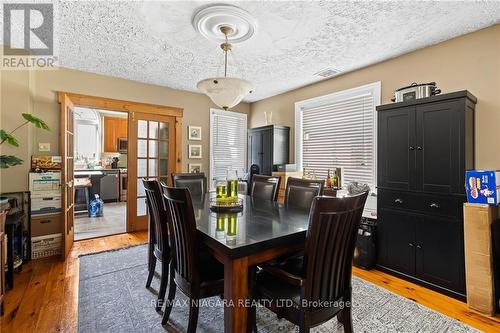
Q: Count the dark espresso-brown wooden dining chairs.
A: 6